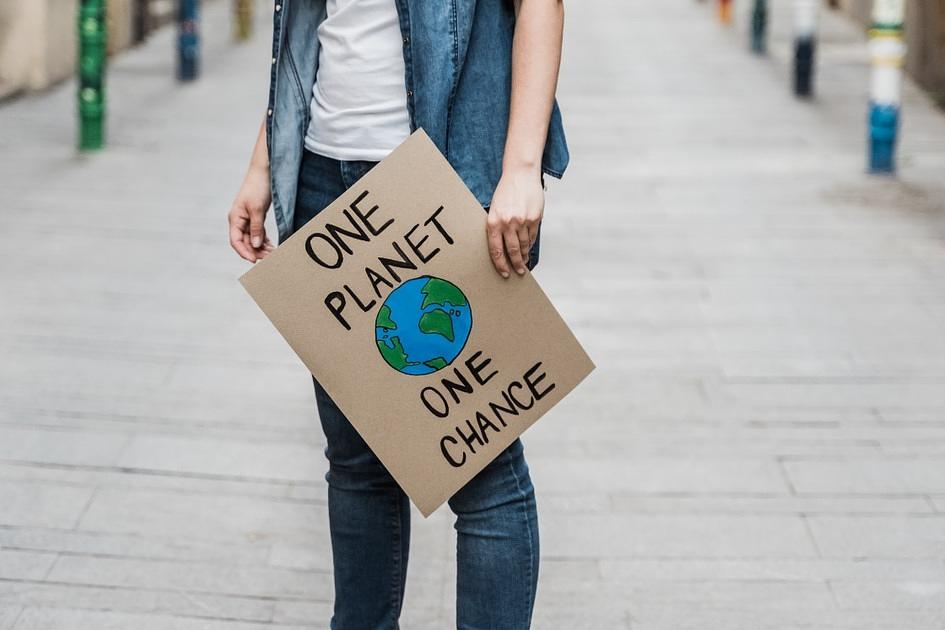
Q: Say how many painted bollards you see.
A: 7